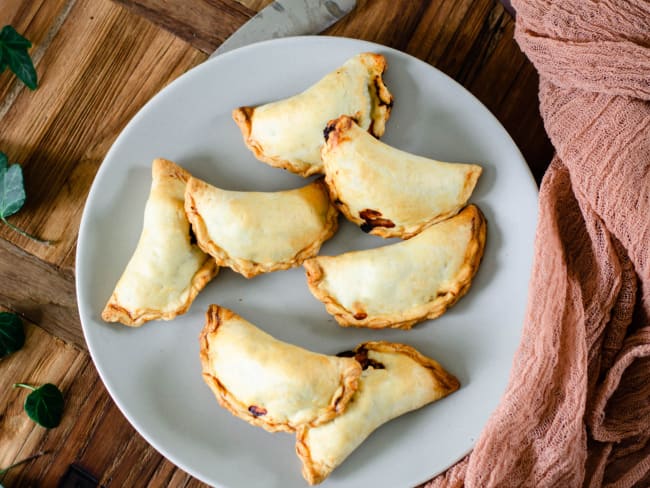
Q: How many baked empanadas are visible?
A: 7